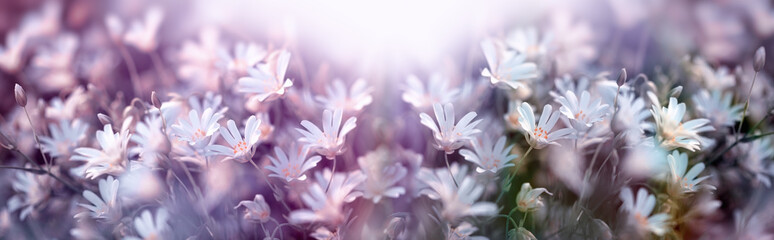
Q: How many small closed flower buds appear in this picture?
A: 6